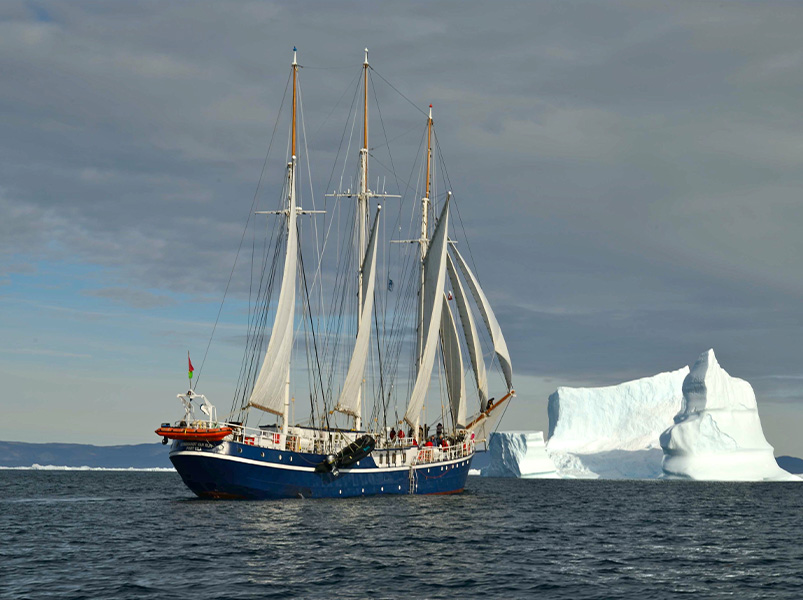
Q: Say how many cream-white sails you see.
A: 6